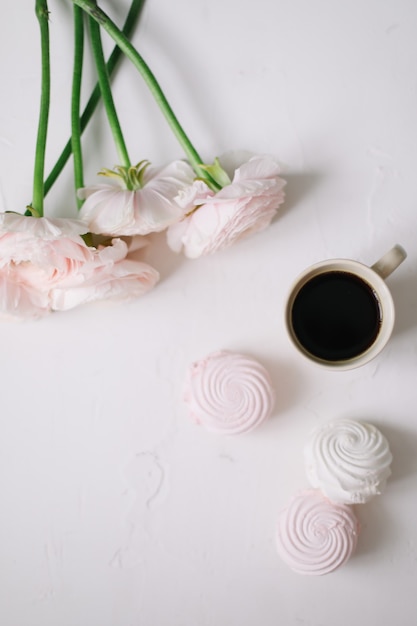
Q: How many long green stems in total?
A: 5